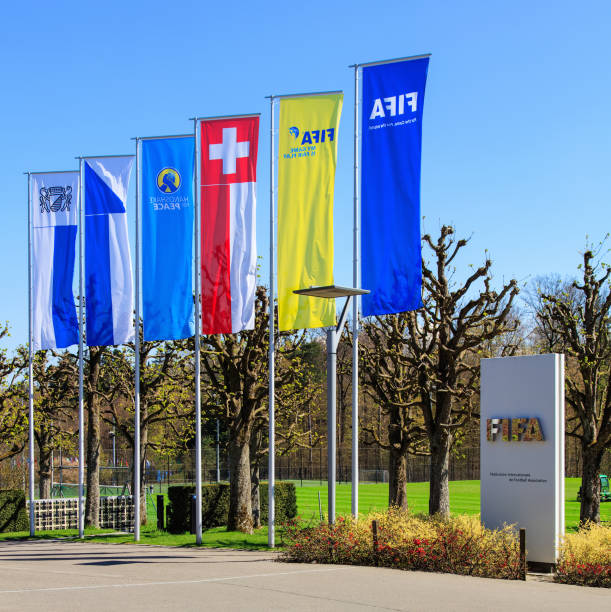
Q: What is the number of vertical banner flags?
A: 6